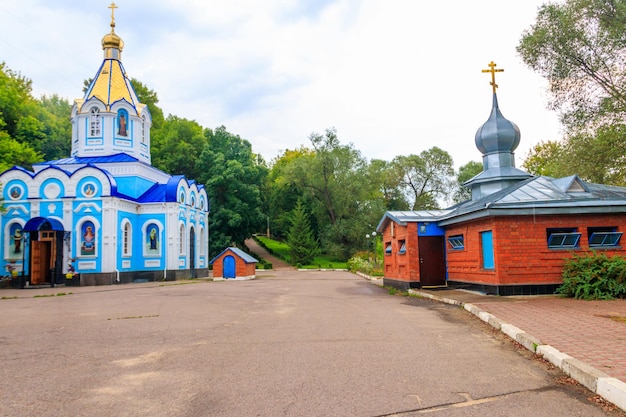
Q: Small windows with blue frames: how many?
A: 5